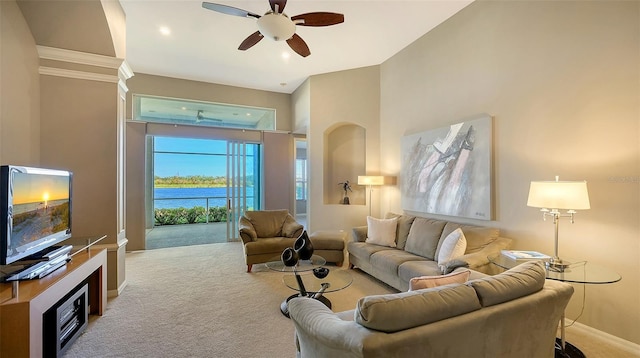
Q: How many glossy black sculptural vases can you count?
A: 2